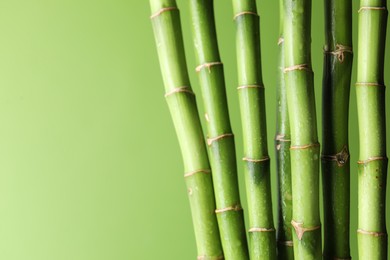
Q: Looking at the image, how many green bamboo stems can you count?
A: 7